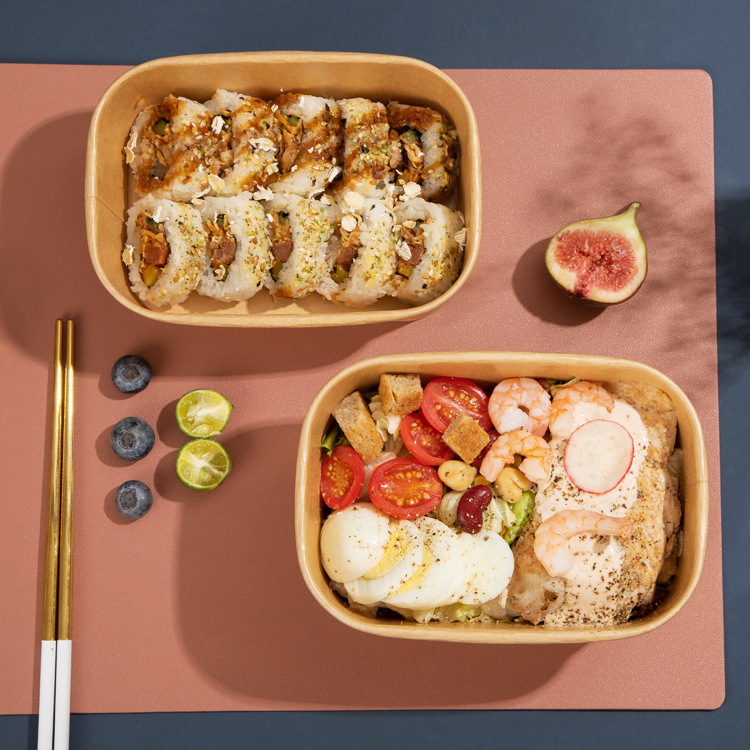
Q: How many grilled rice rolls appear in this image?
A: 10